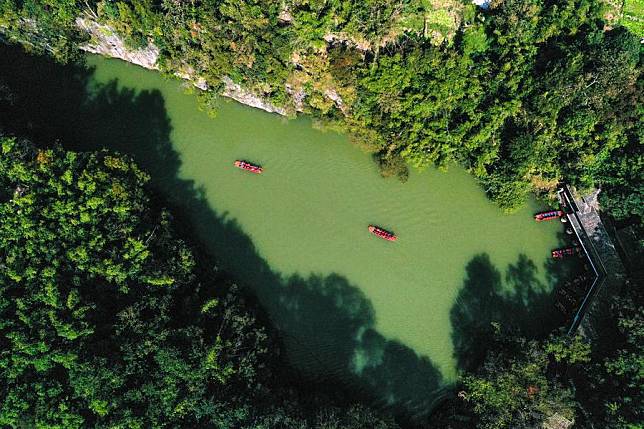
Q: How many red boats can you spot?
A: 4